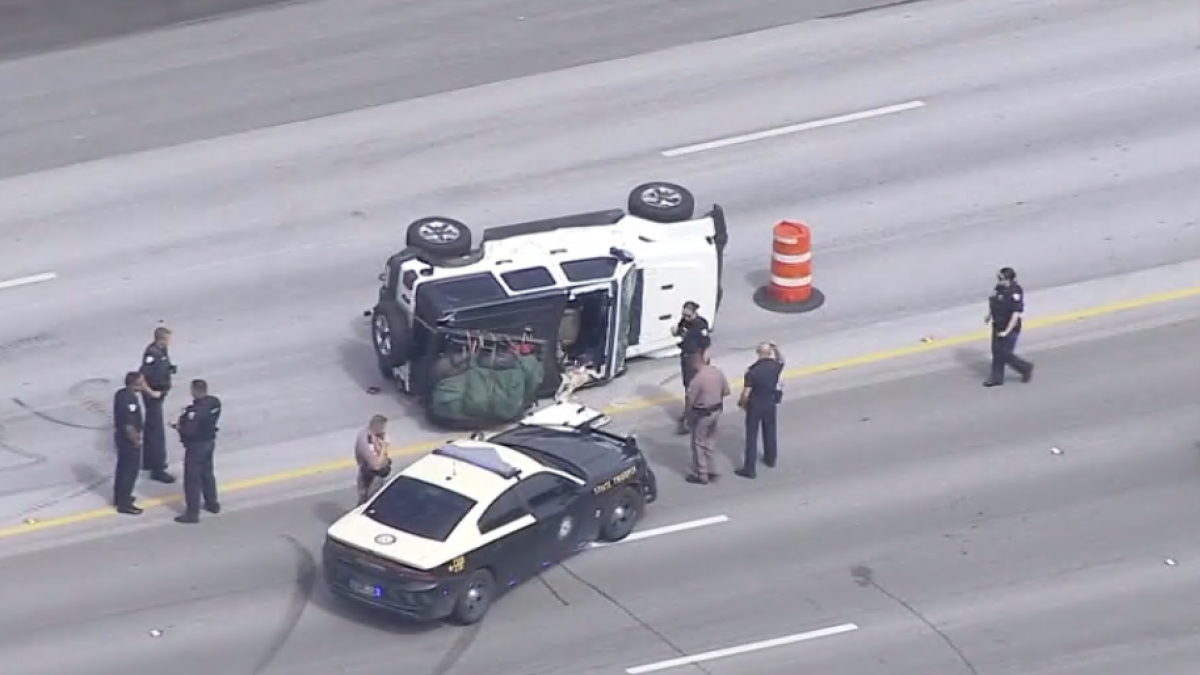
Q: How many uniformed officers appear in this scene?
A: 8